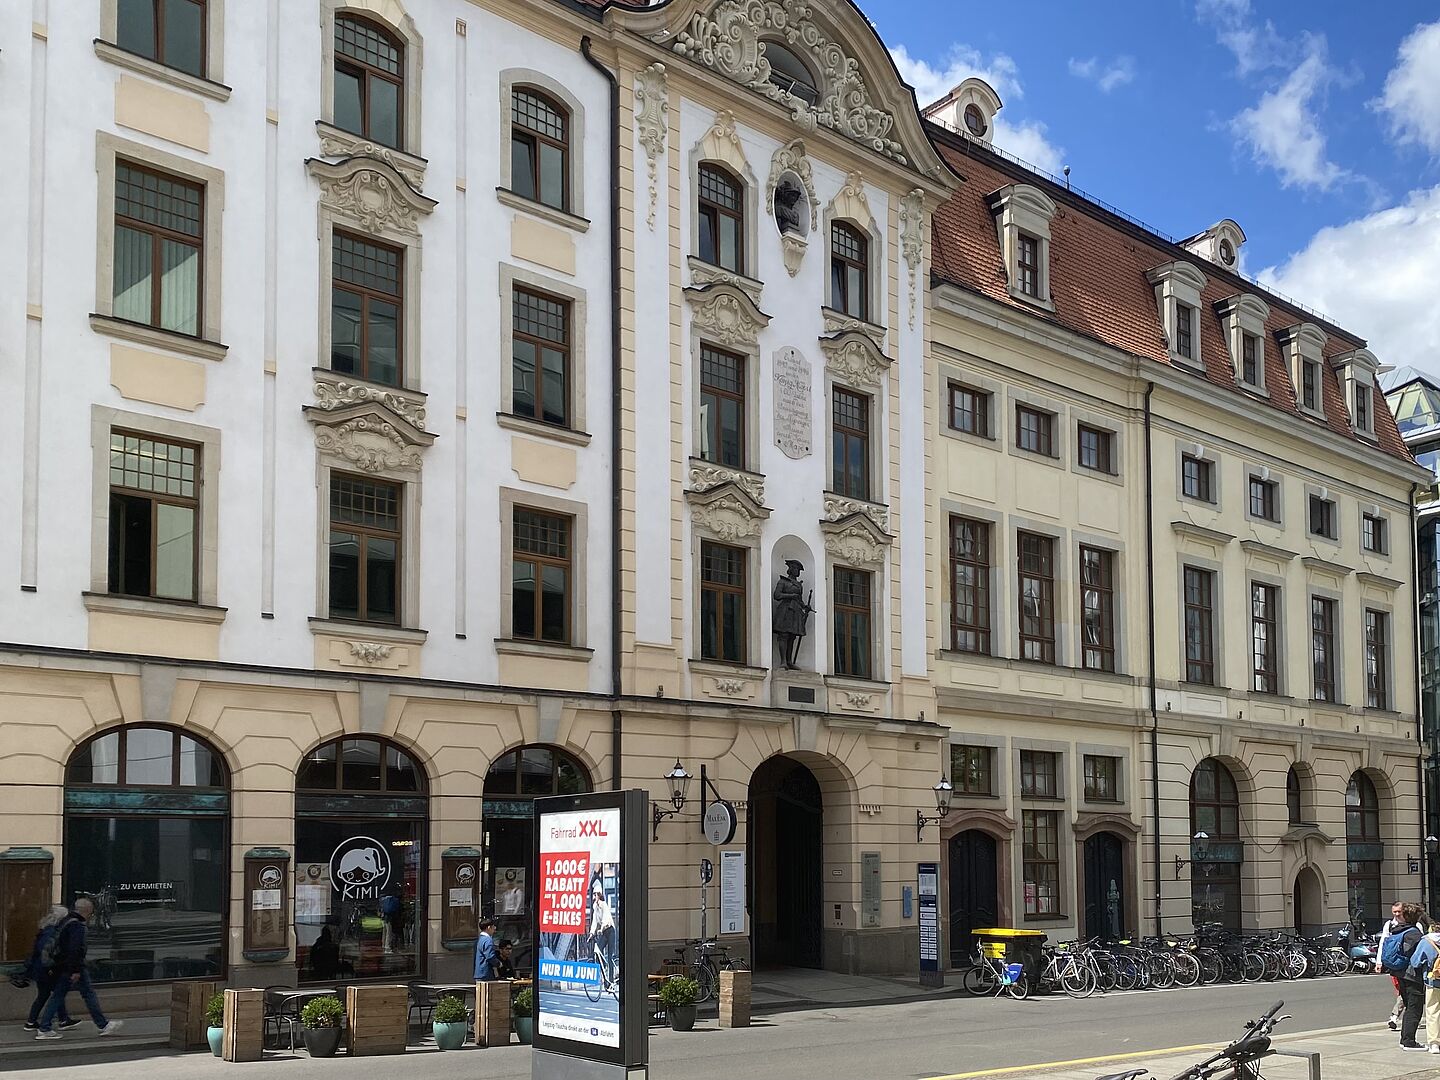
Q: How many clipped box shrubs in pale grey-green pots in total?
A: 3